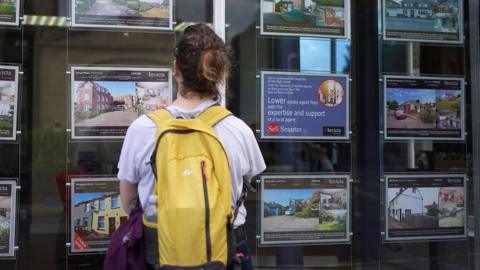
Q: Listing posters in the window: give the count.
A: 11